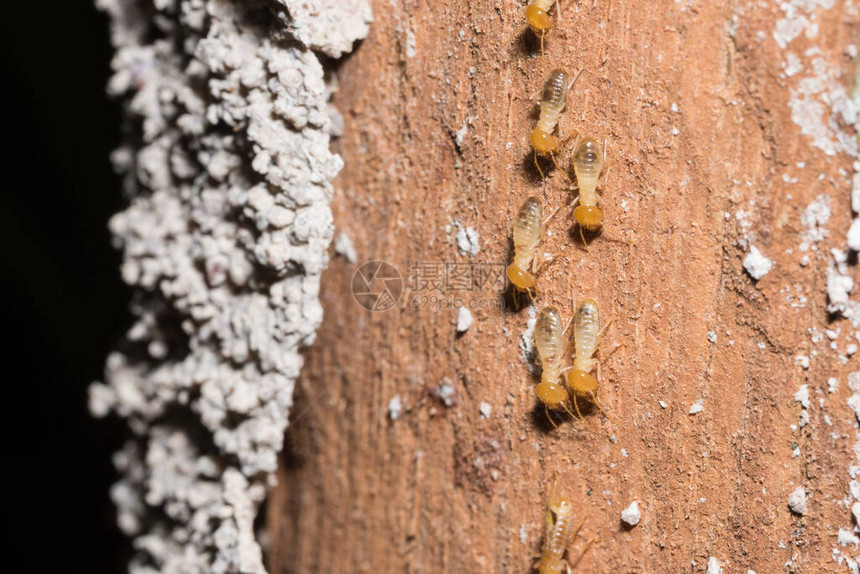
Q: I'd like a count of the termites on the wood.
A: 7